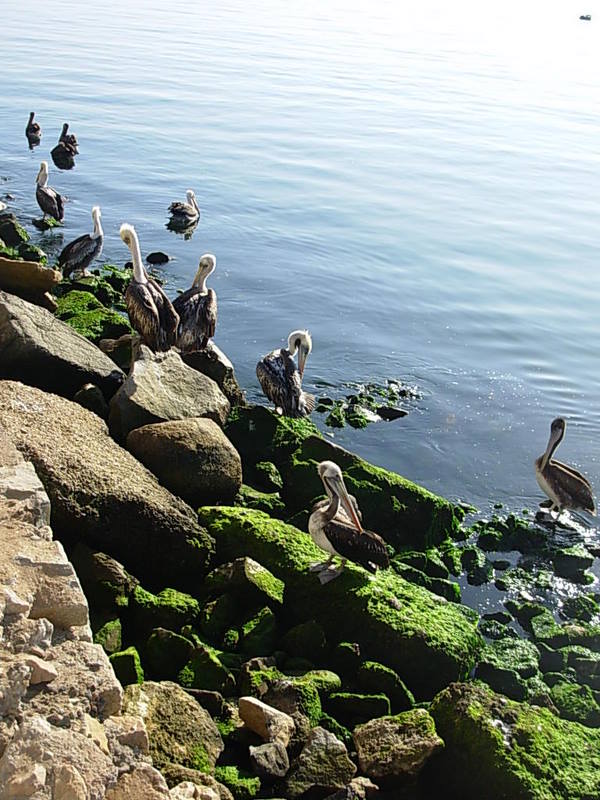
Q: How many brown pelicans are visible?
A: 10